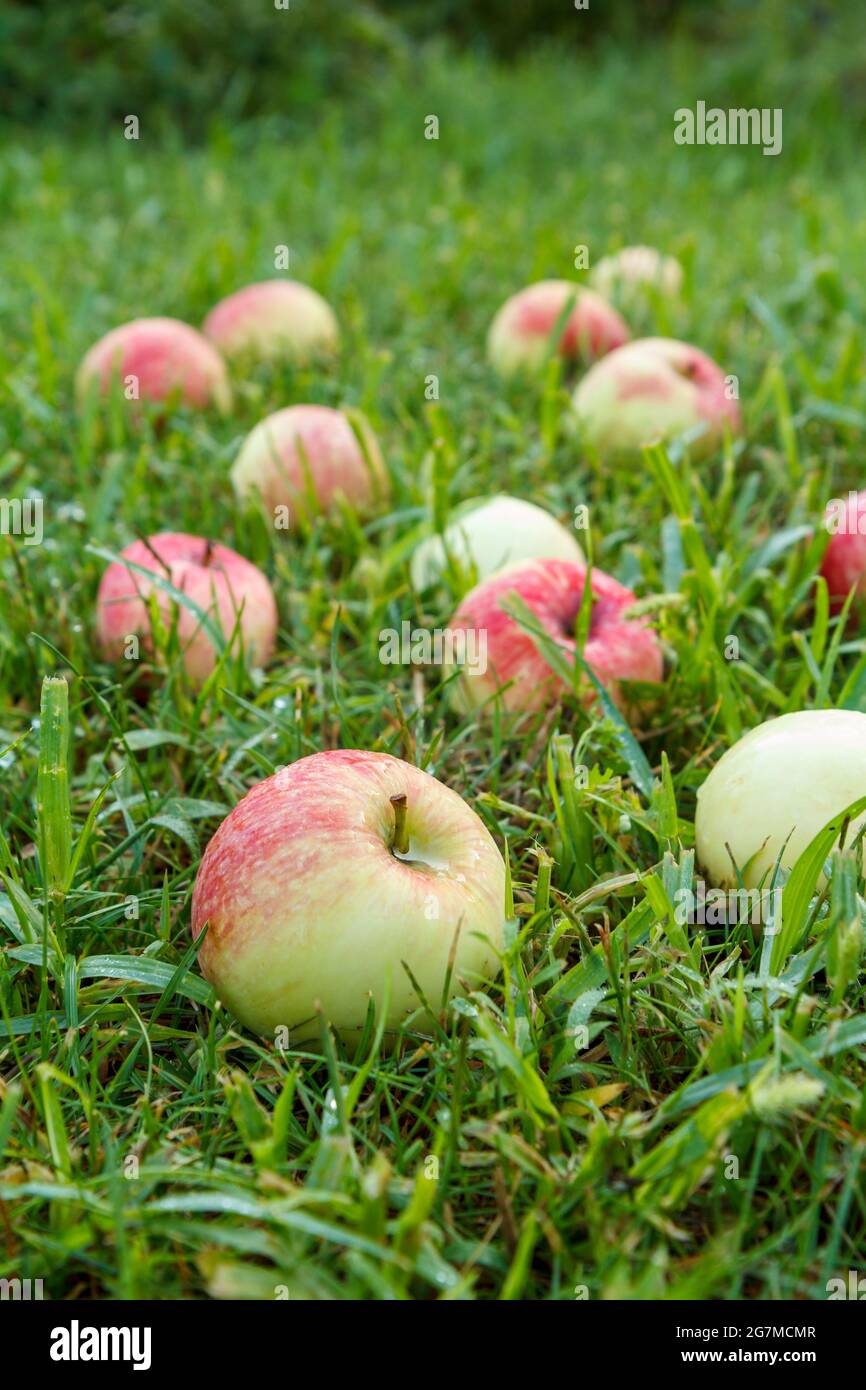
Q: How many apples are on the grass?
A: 12